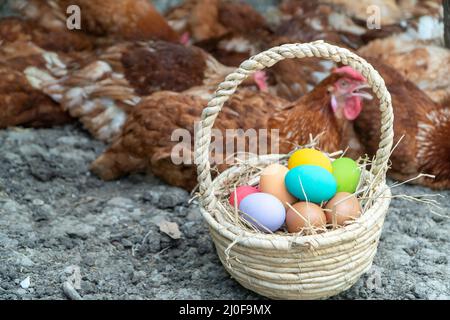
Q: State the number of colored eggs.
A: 5